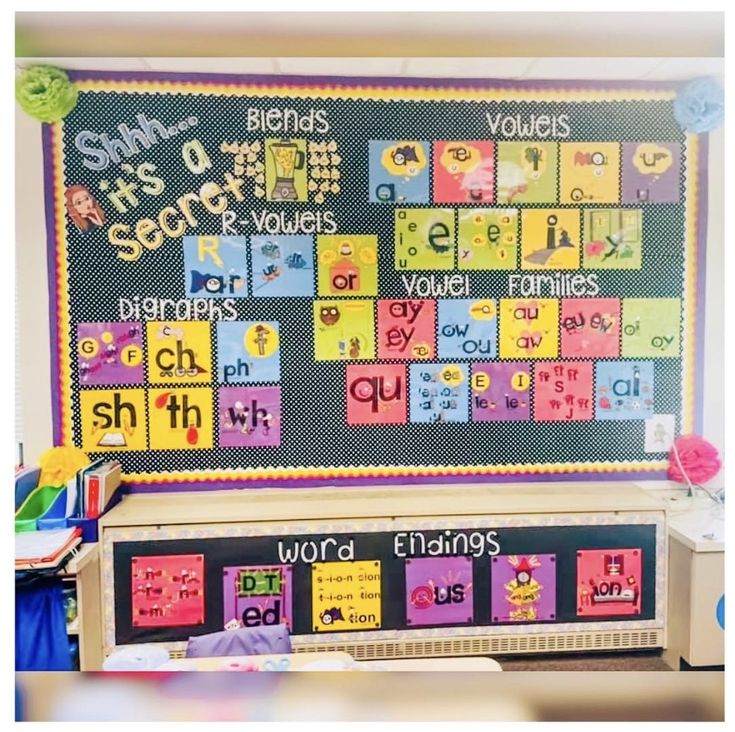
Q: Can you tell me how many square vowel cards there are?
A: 9